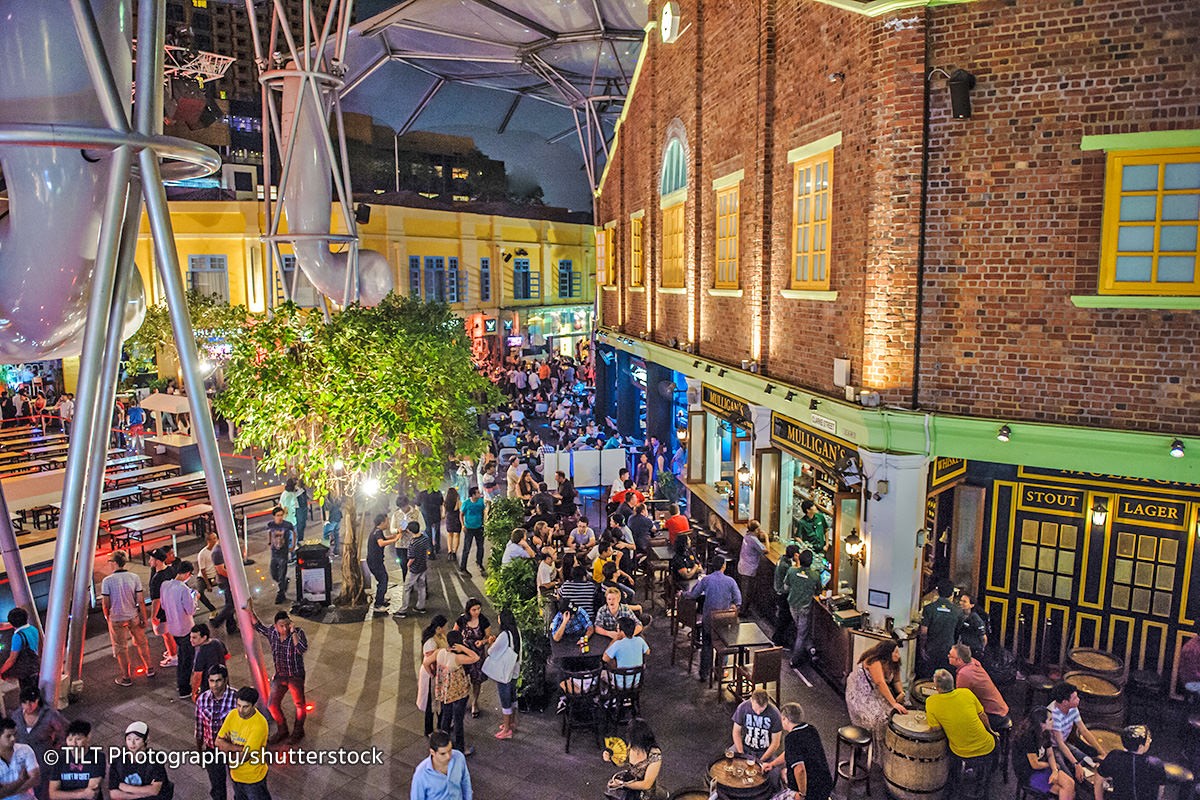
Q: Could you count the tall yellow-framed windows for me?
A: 6